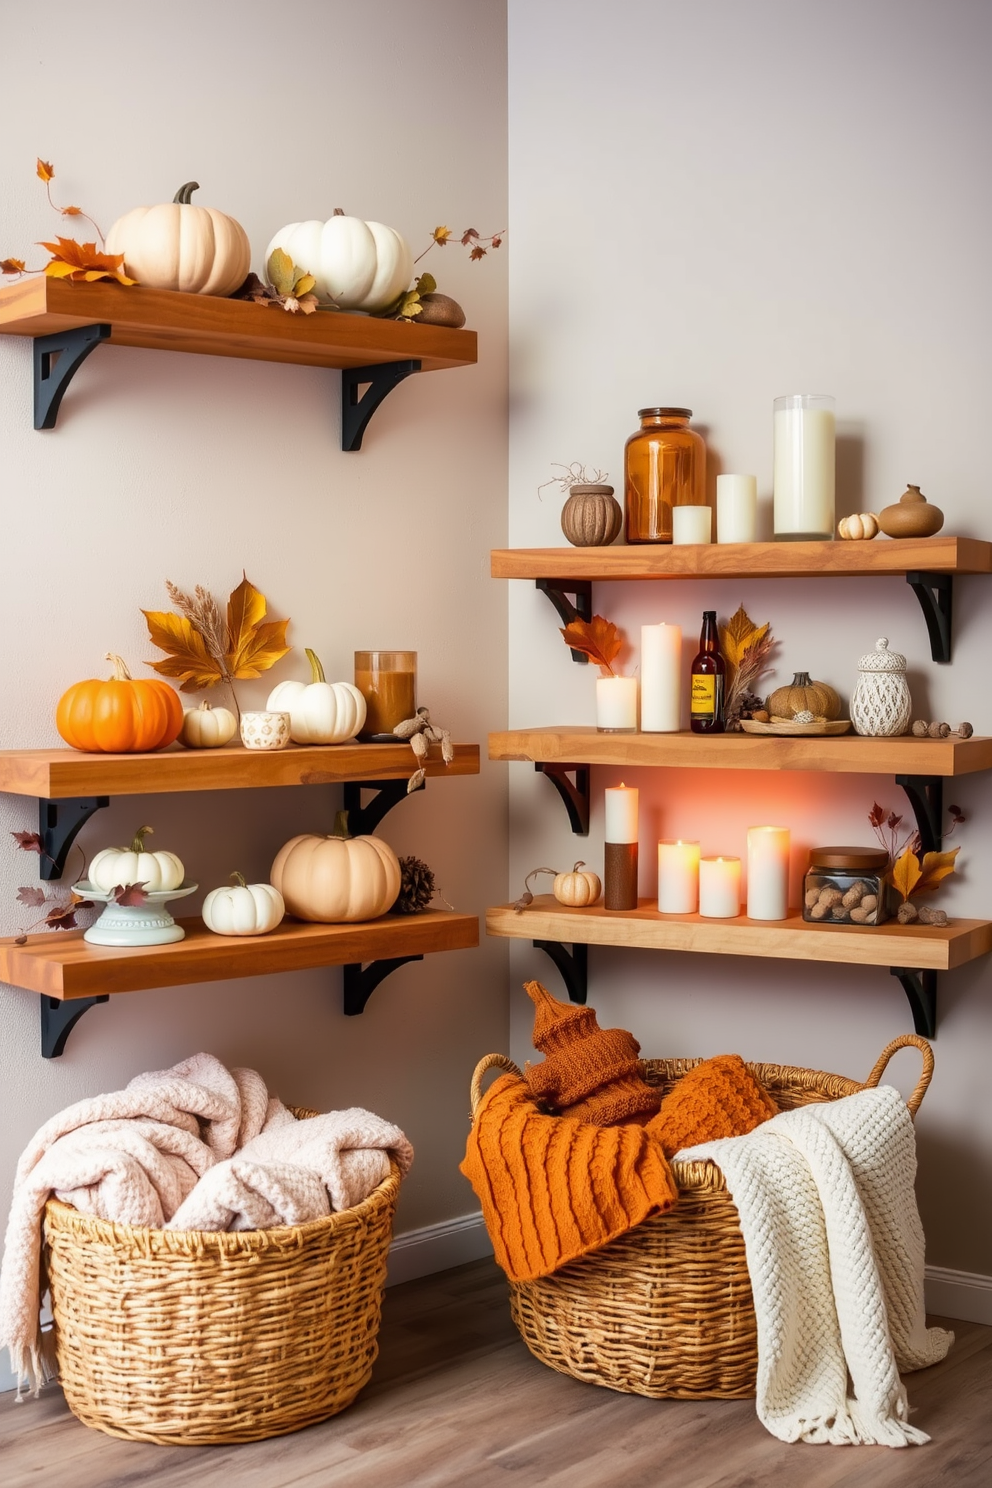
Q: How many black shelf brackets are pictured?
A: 12